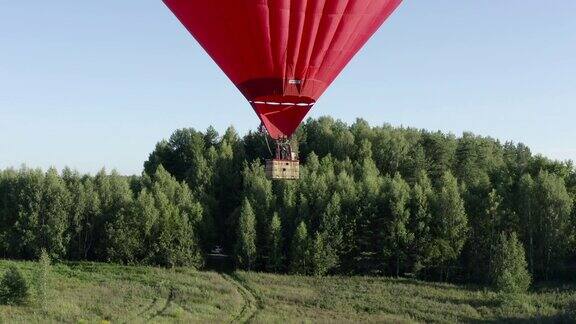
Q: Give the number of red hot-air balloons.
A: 1